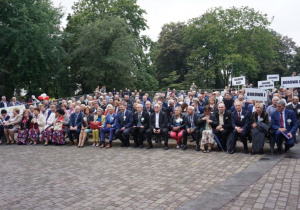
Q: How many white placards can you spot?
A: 5